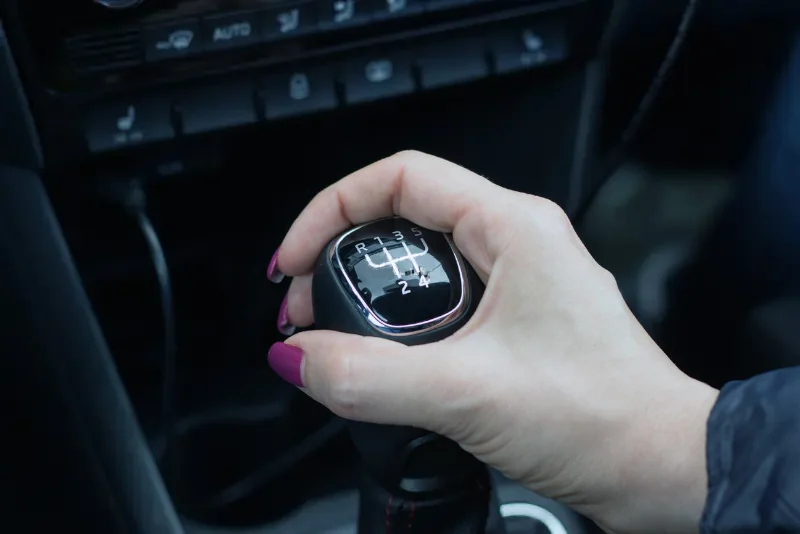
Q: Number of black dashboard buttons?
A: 11